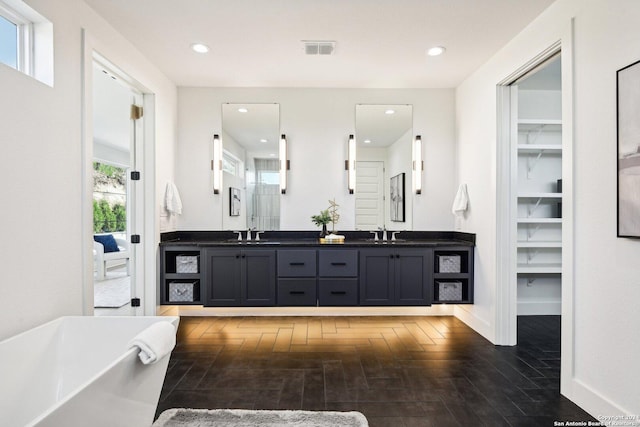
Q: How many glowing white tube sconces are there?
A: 4